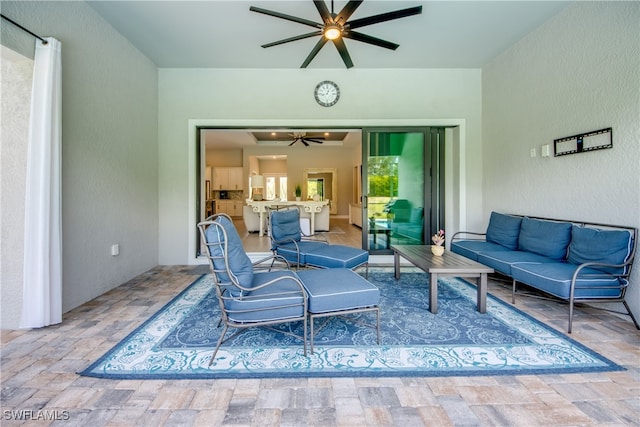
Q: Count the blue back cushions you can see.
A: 5